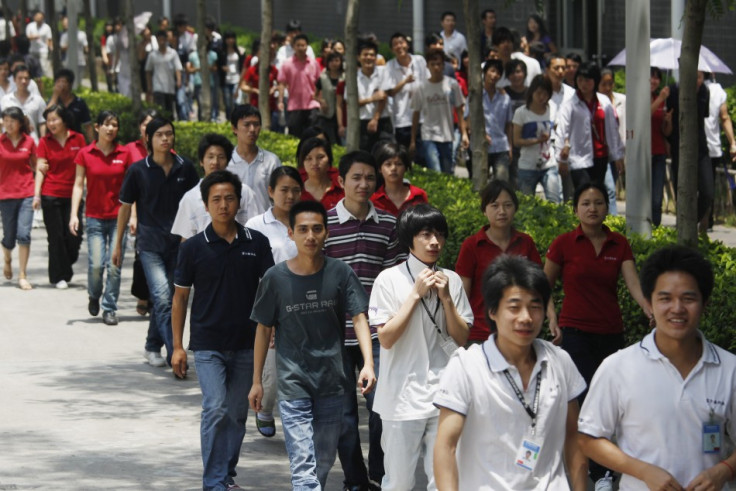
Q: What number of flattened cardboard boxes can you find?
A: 0